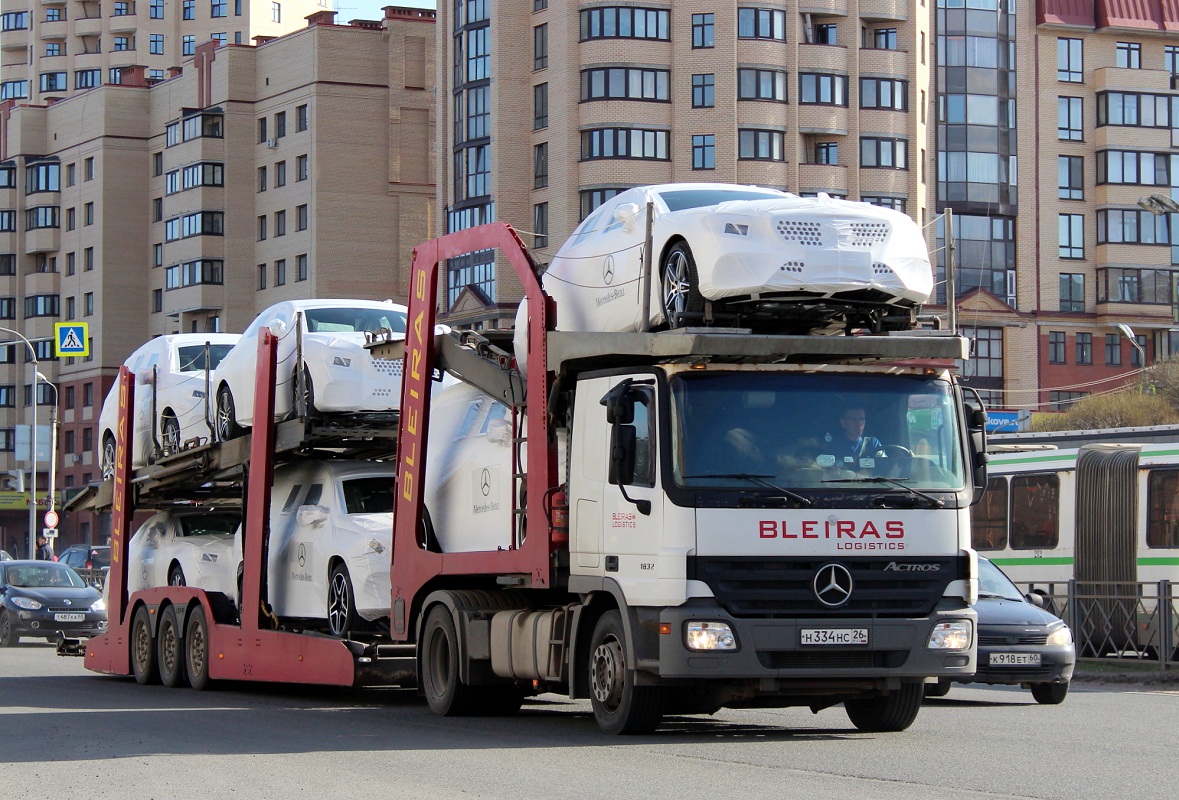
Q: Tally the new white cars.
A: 6